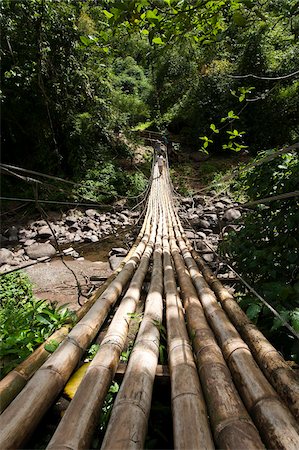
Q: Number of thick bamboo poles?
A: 8